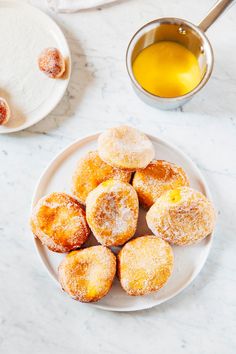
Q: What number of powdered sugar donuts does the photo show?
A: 8